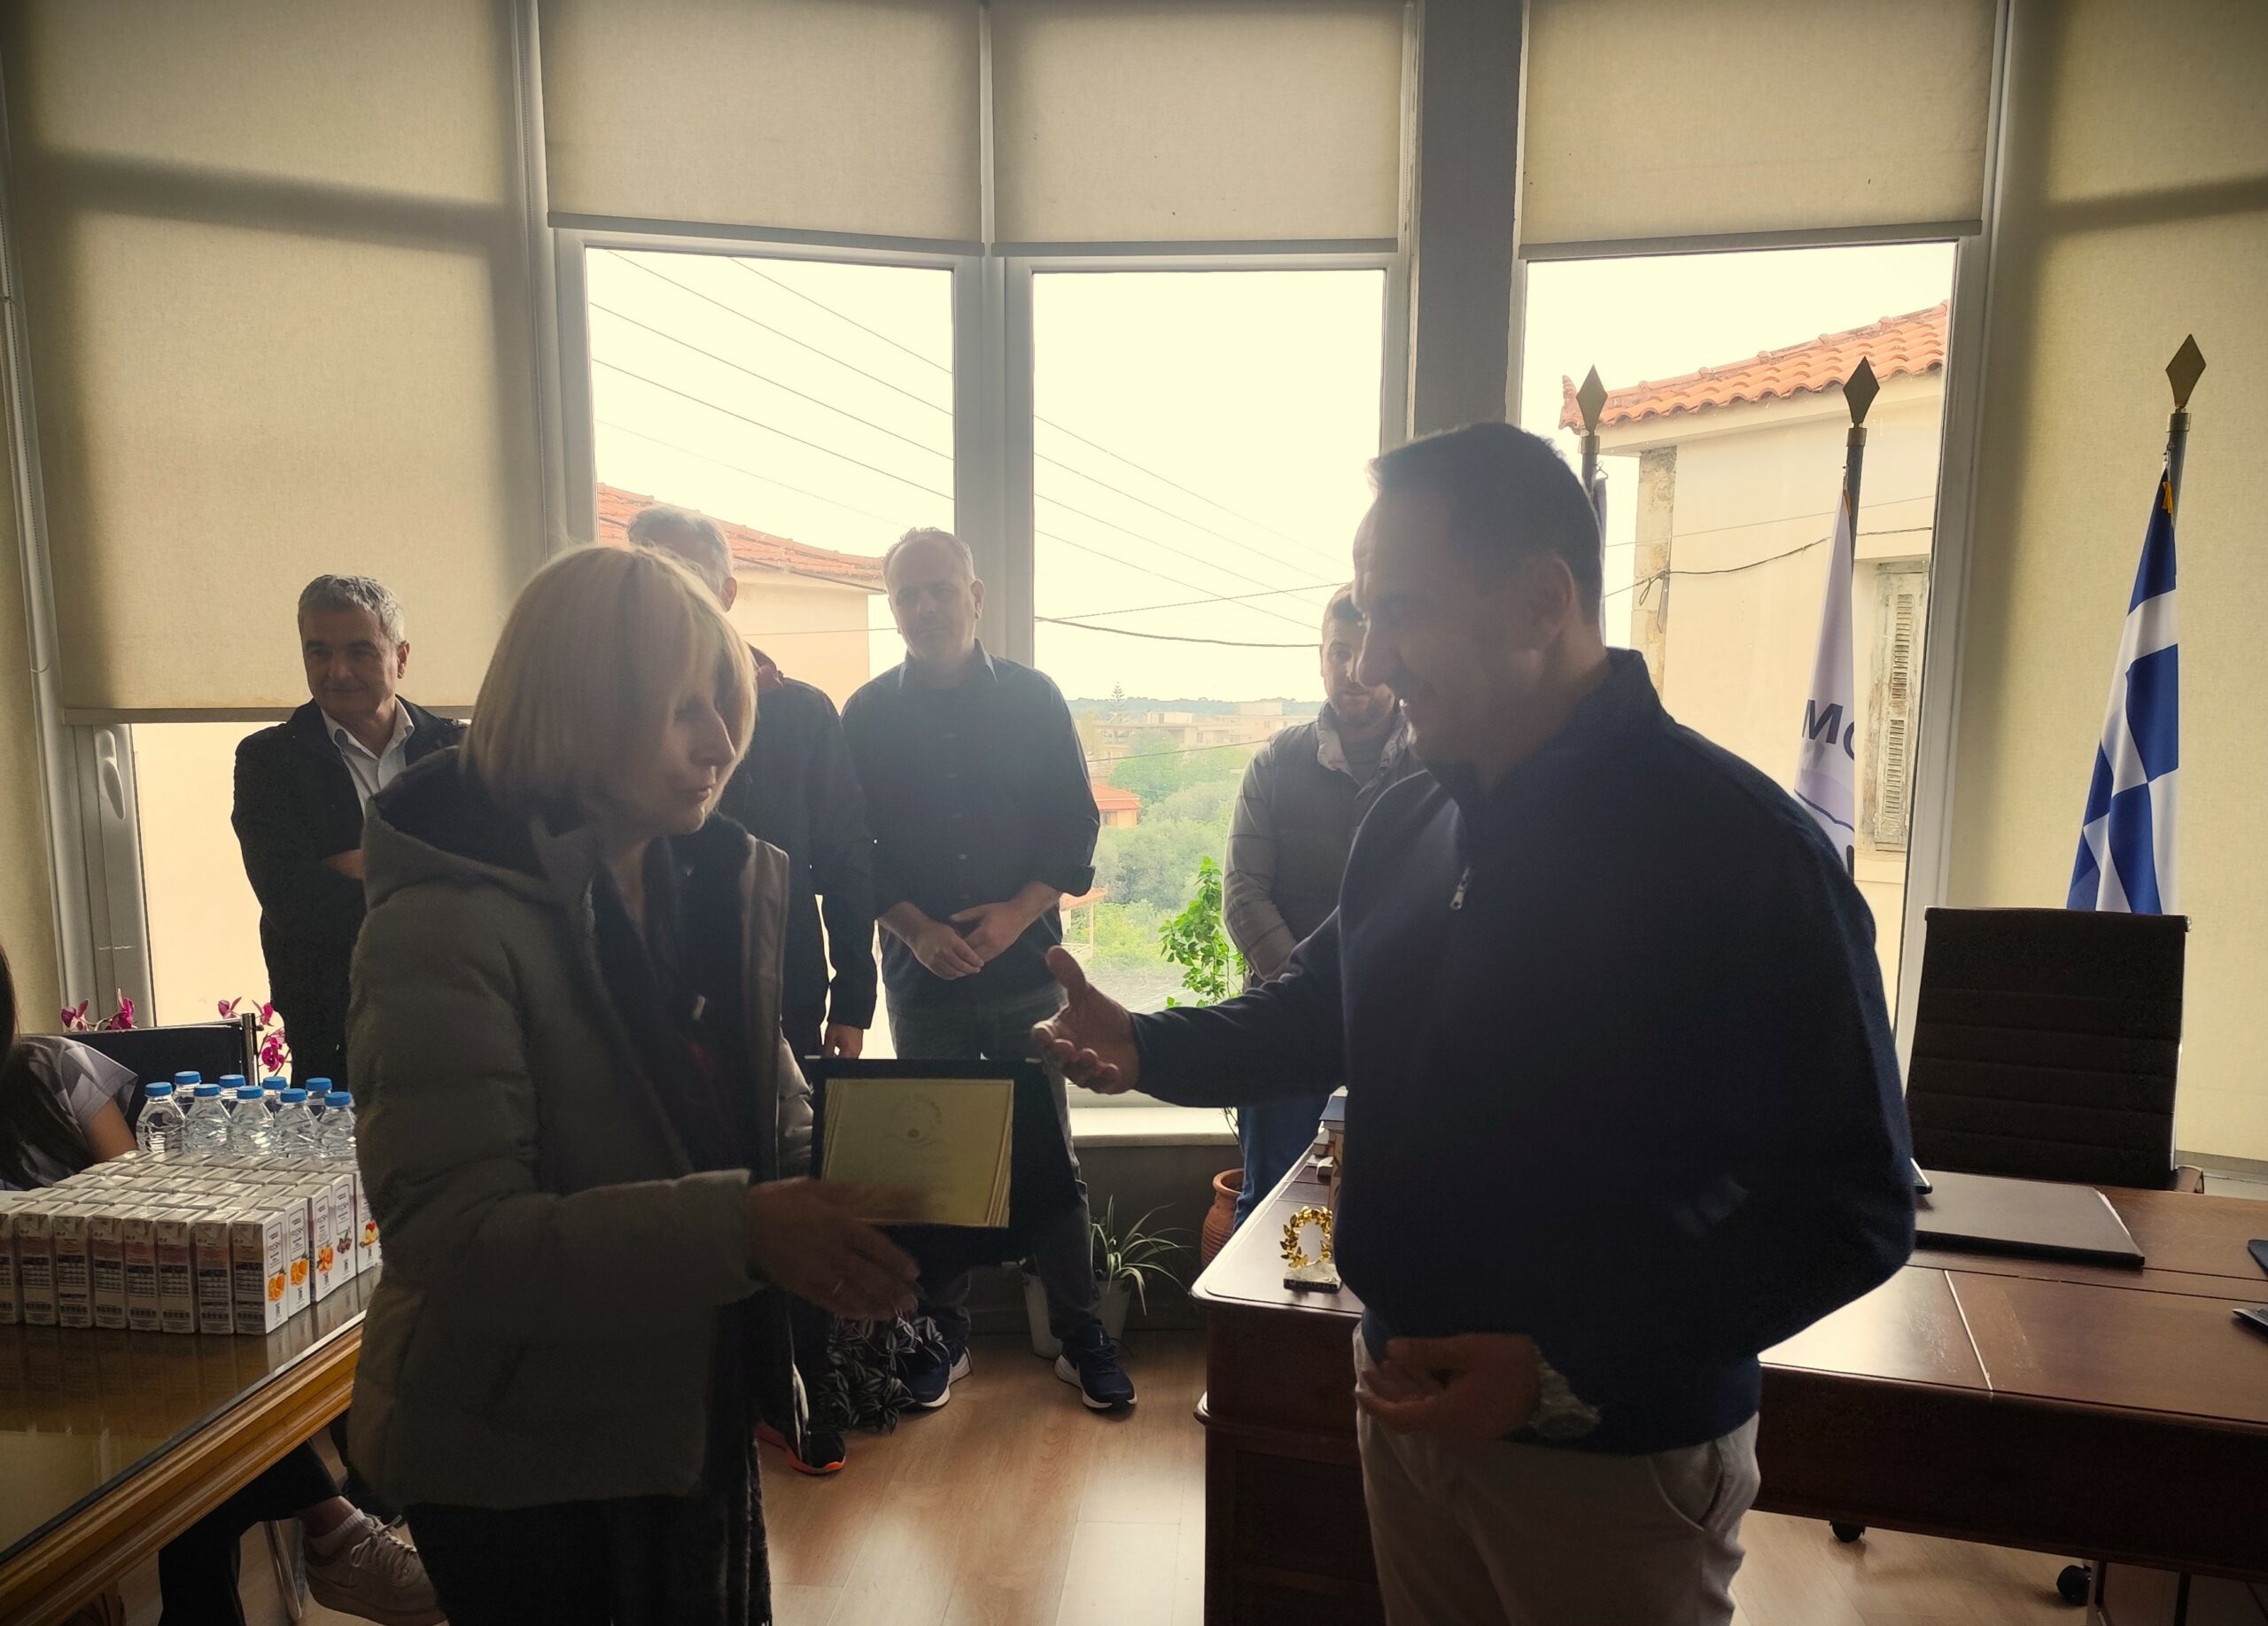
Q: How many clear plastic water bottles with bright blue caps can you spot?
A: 9